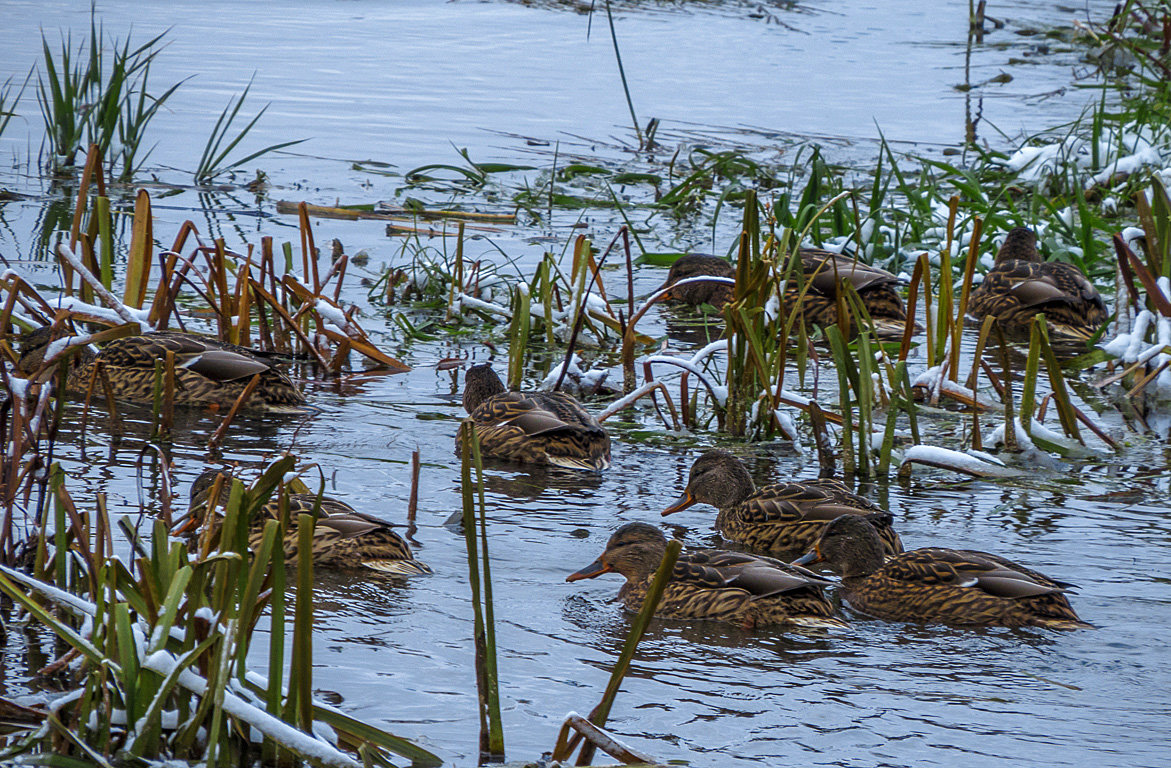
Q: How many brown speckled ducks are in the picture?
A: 8